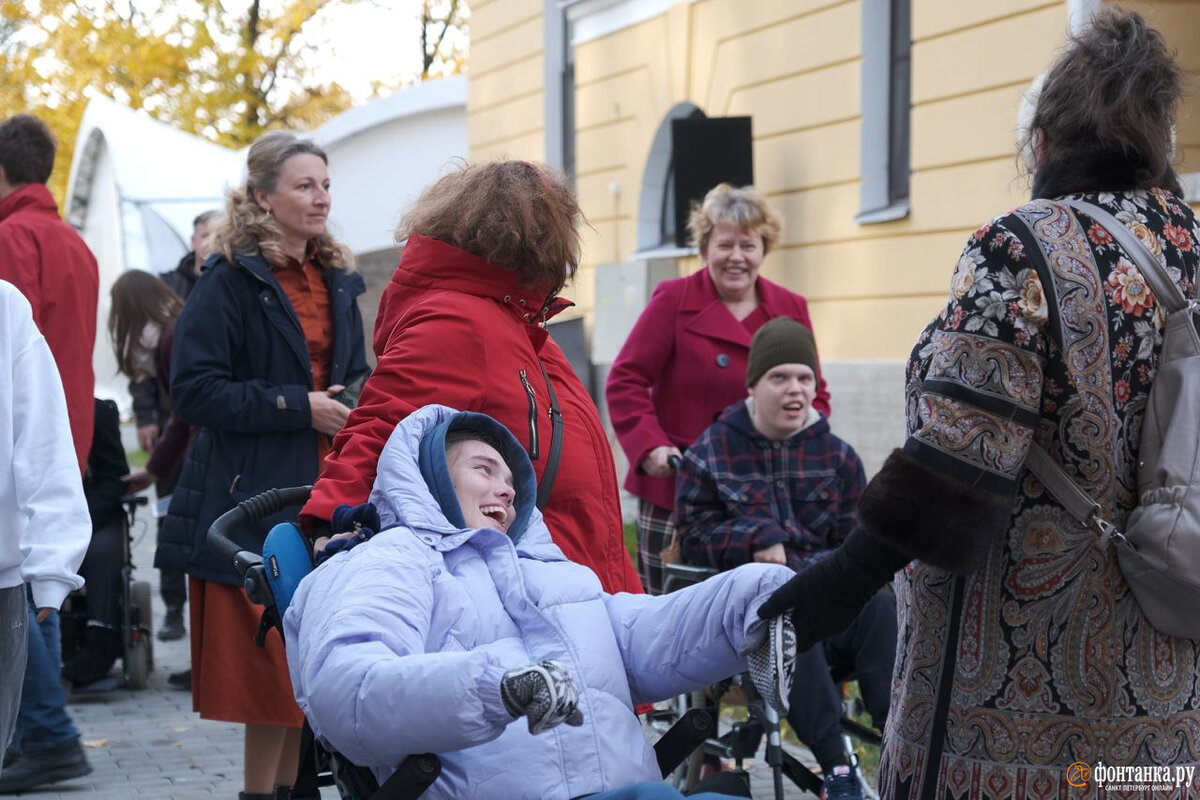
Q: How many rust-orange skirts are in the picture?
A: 1